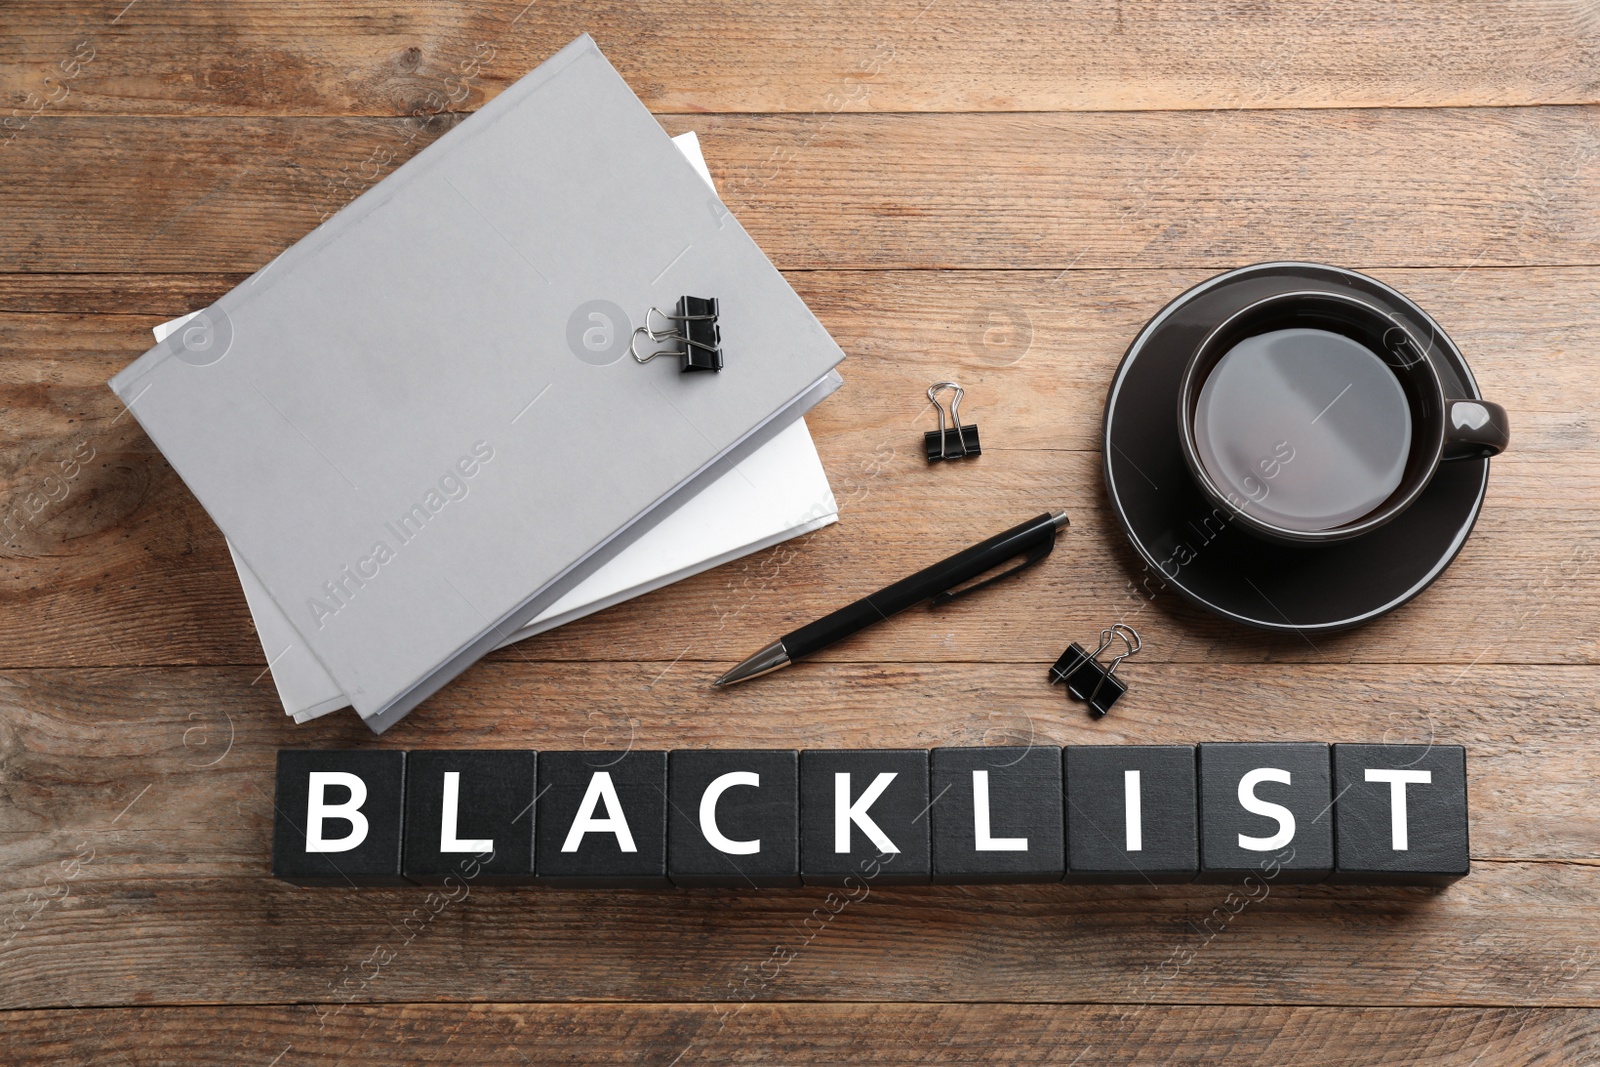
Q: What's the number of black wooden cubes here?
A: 9